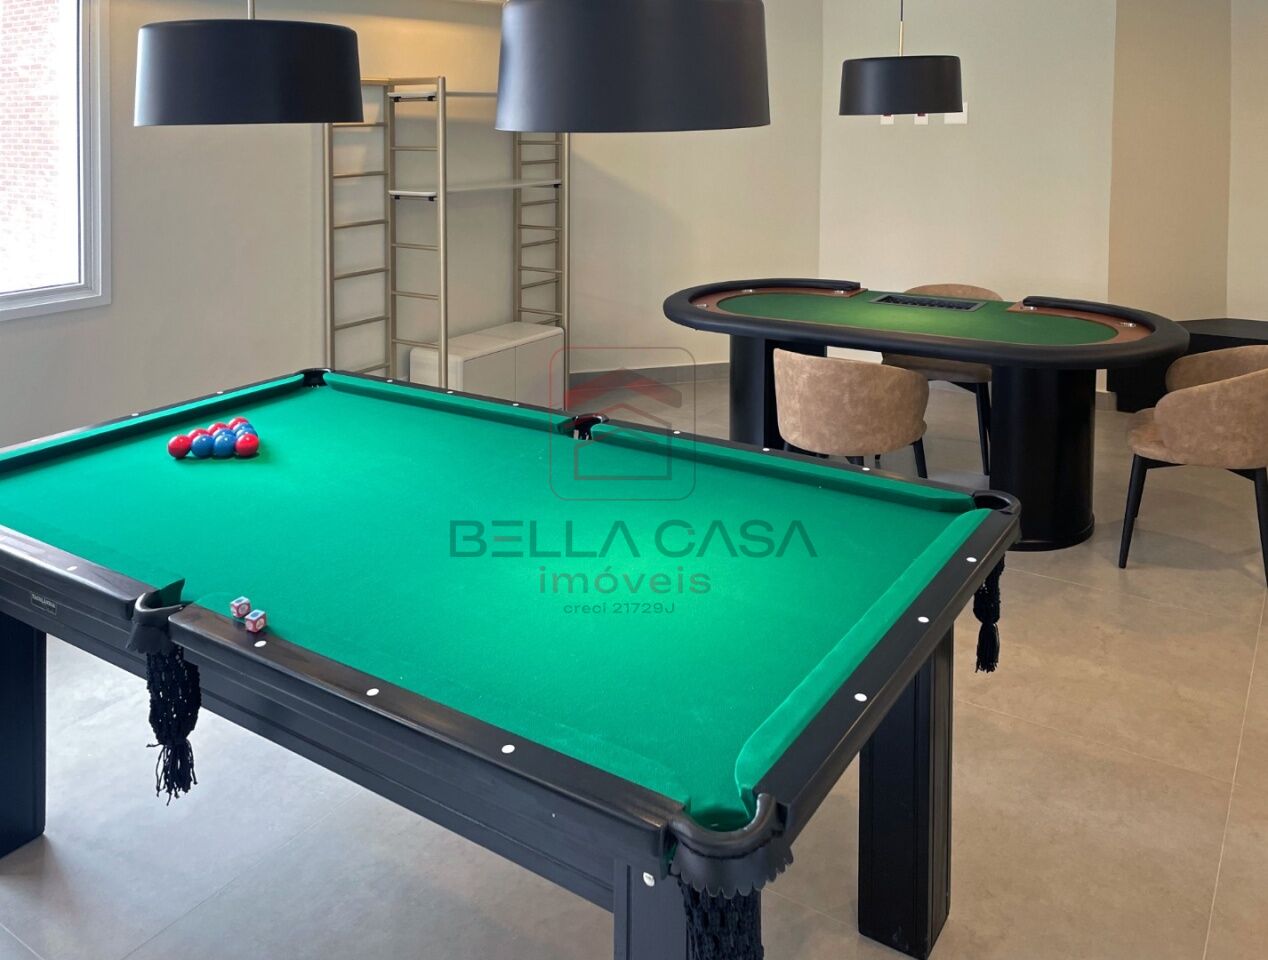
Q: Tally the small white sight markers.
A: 15